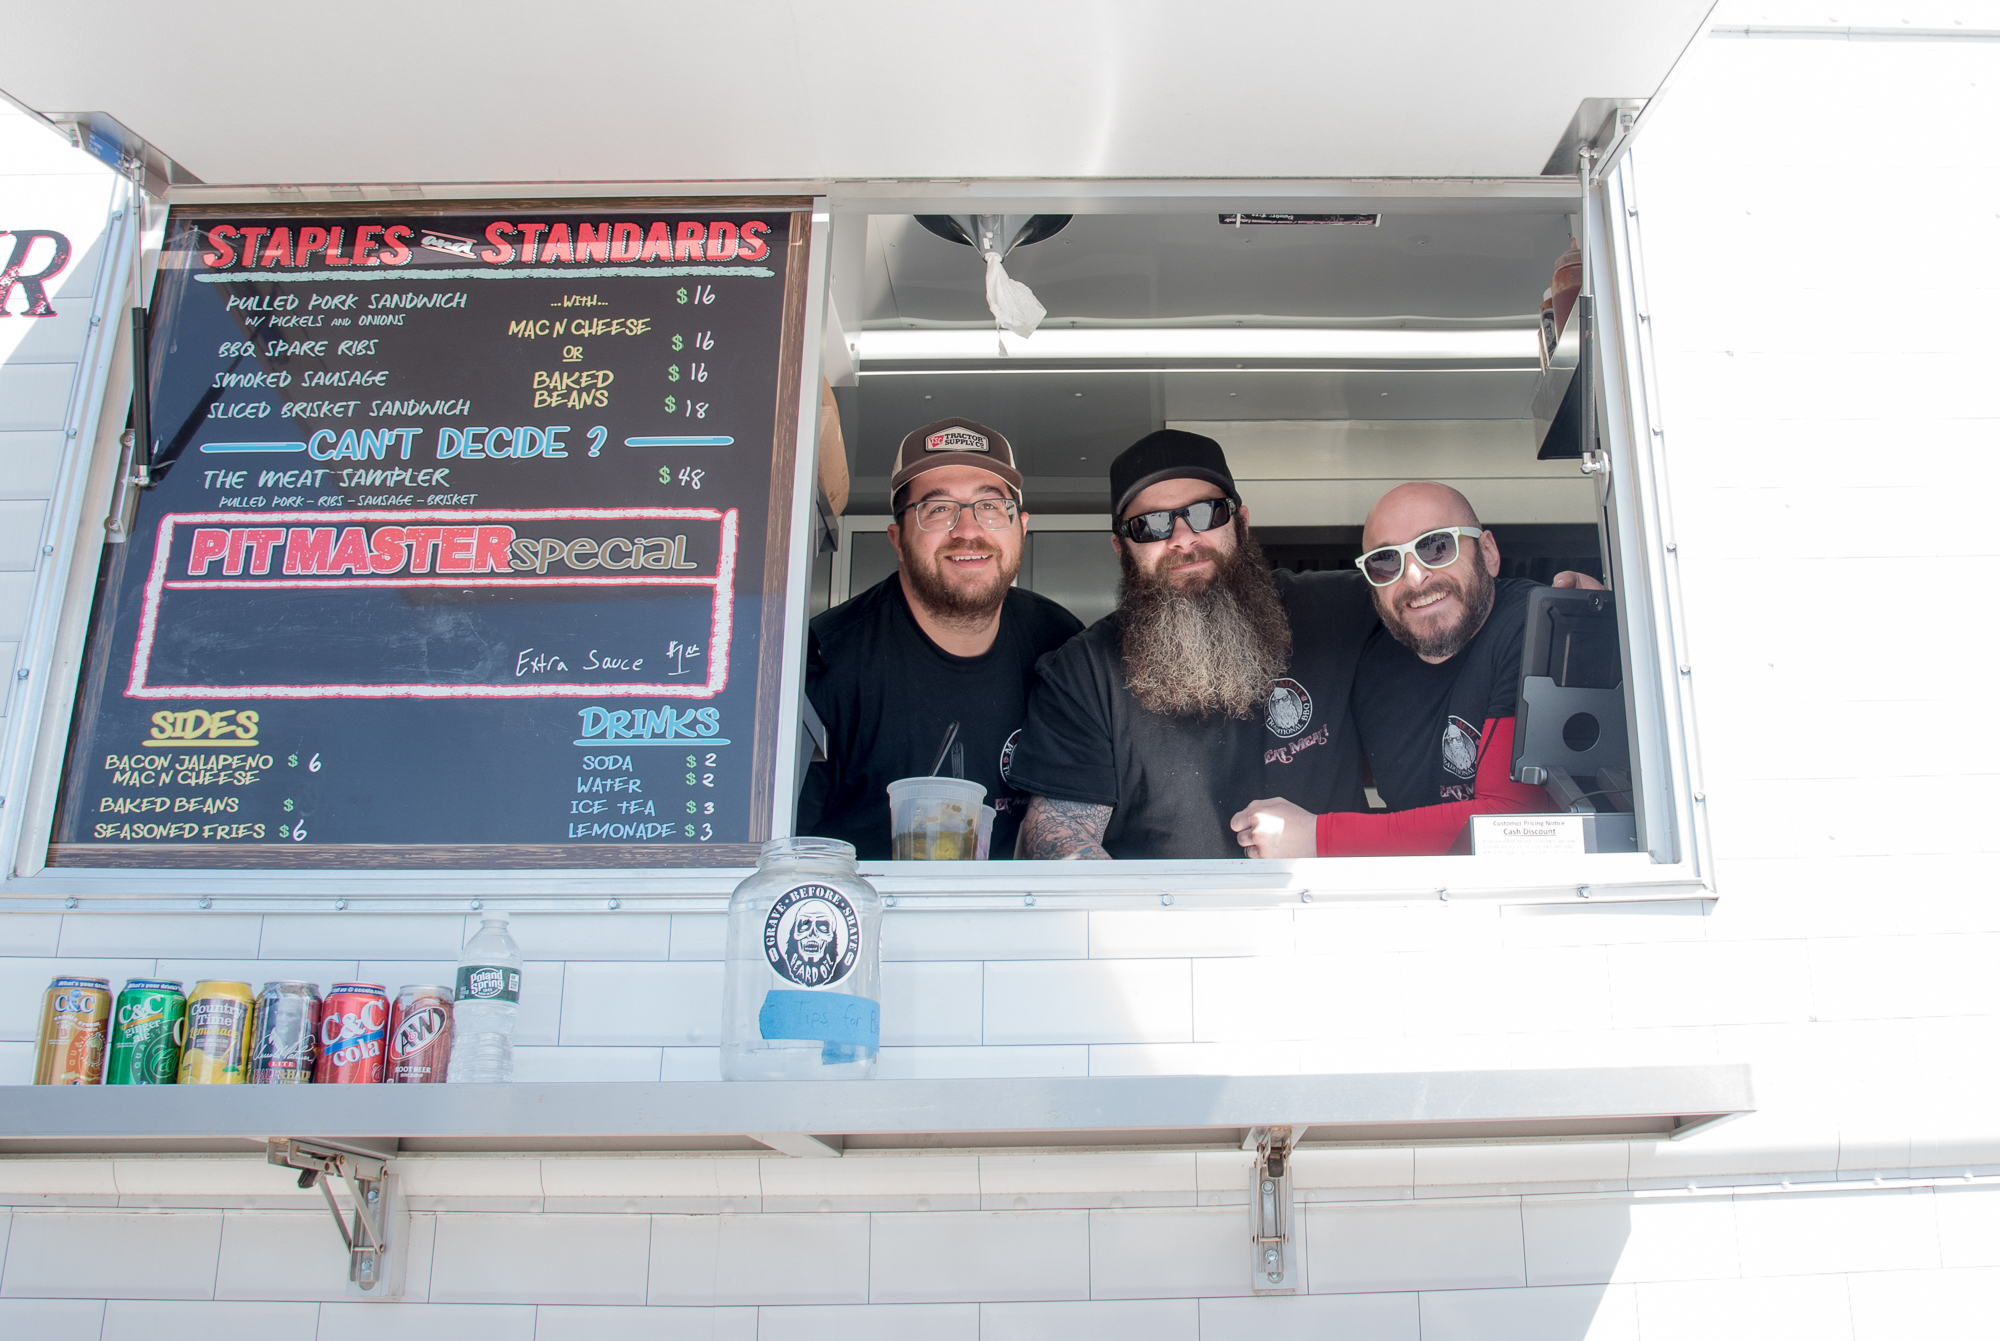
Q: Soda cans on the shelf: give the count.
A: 6